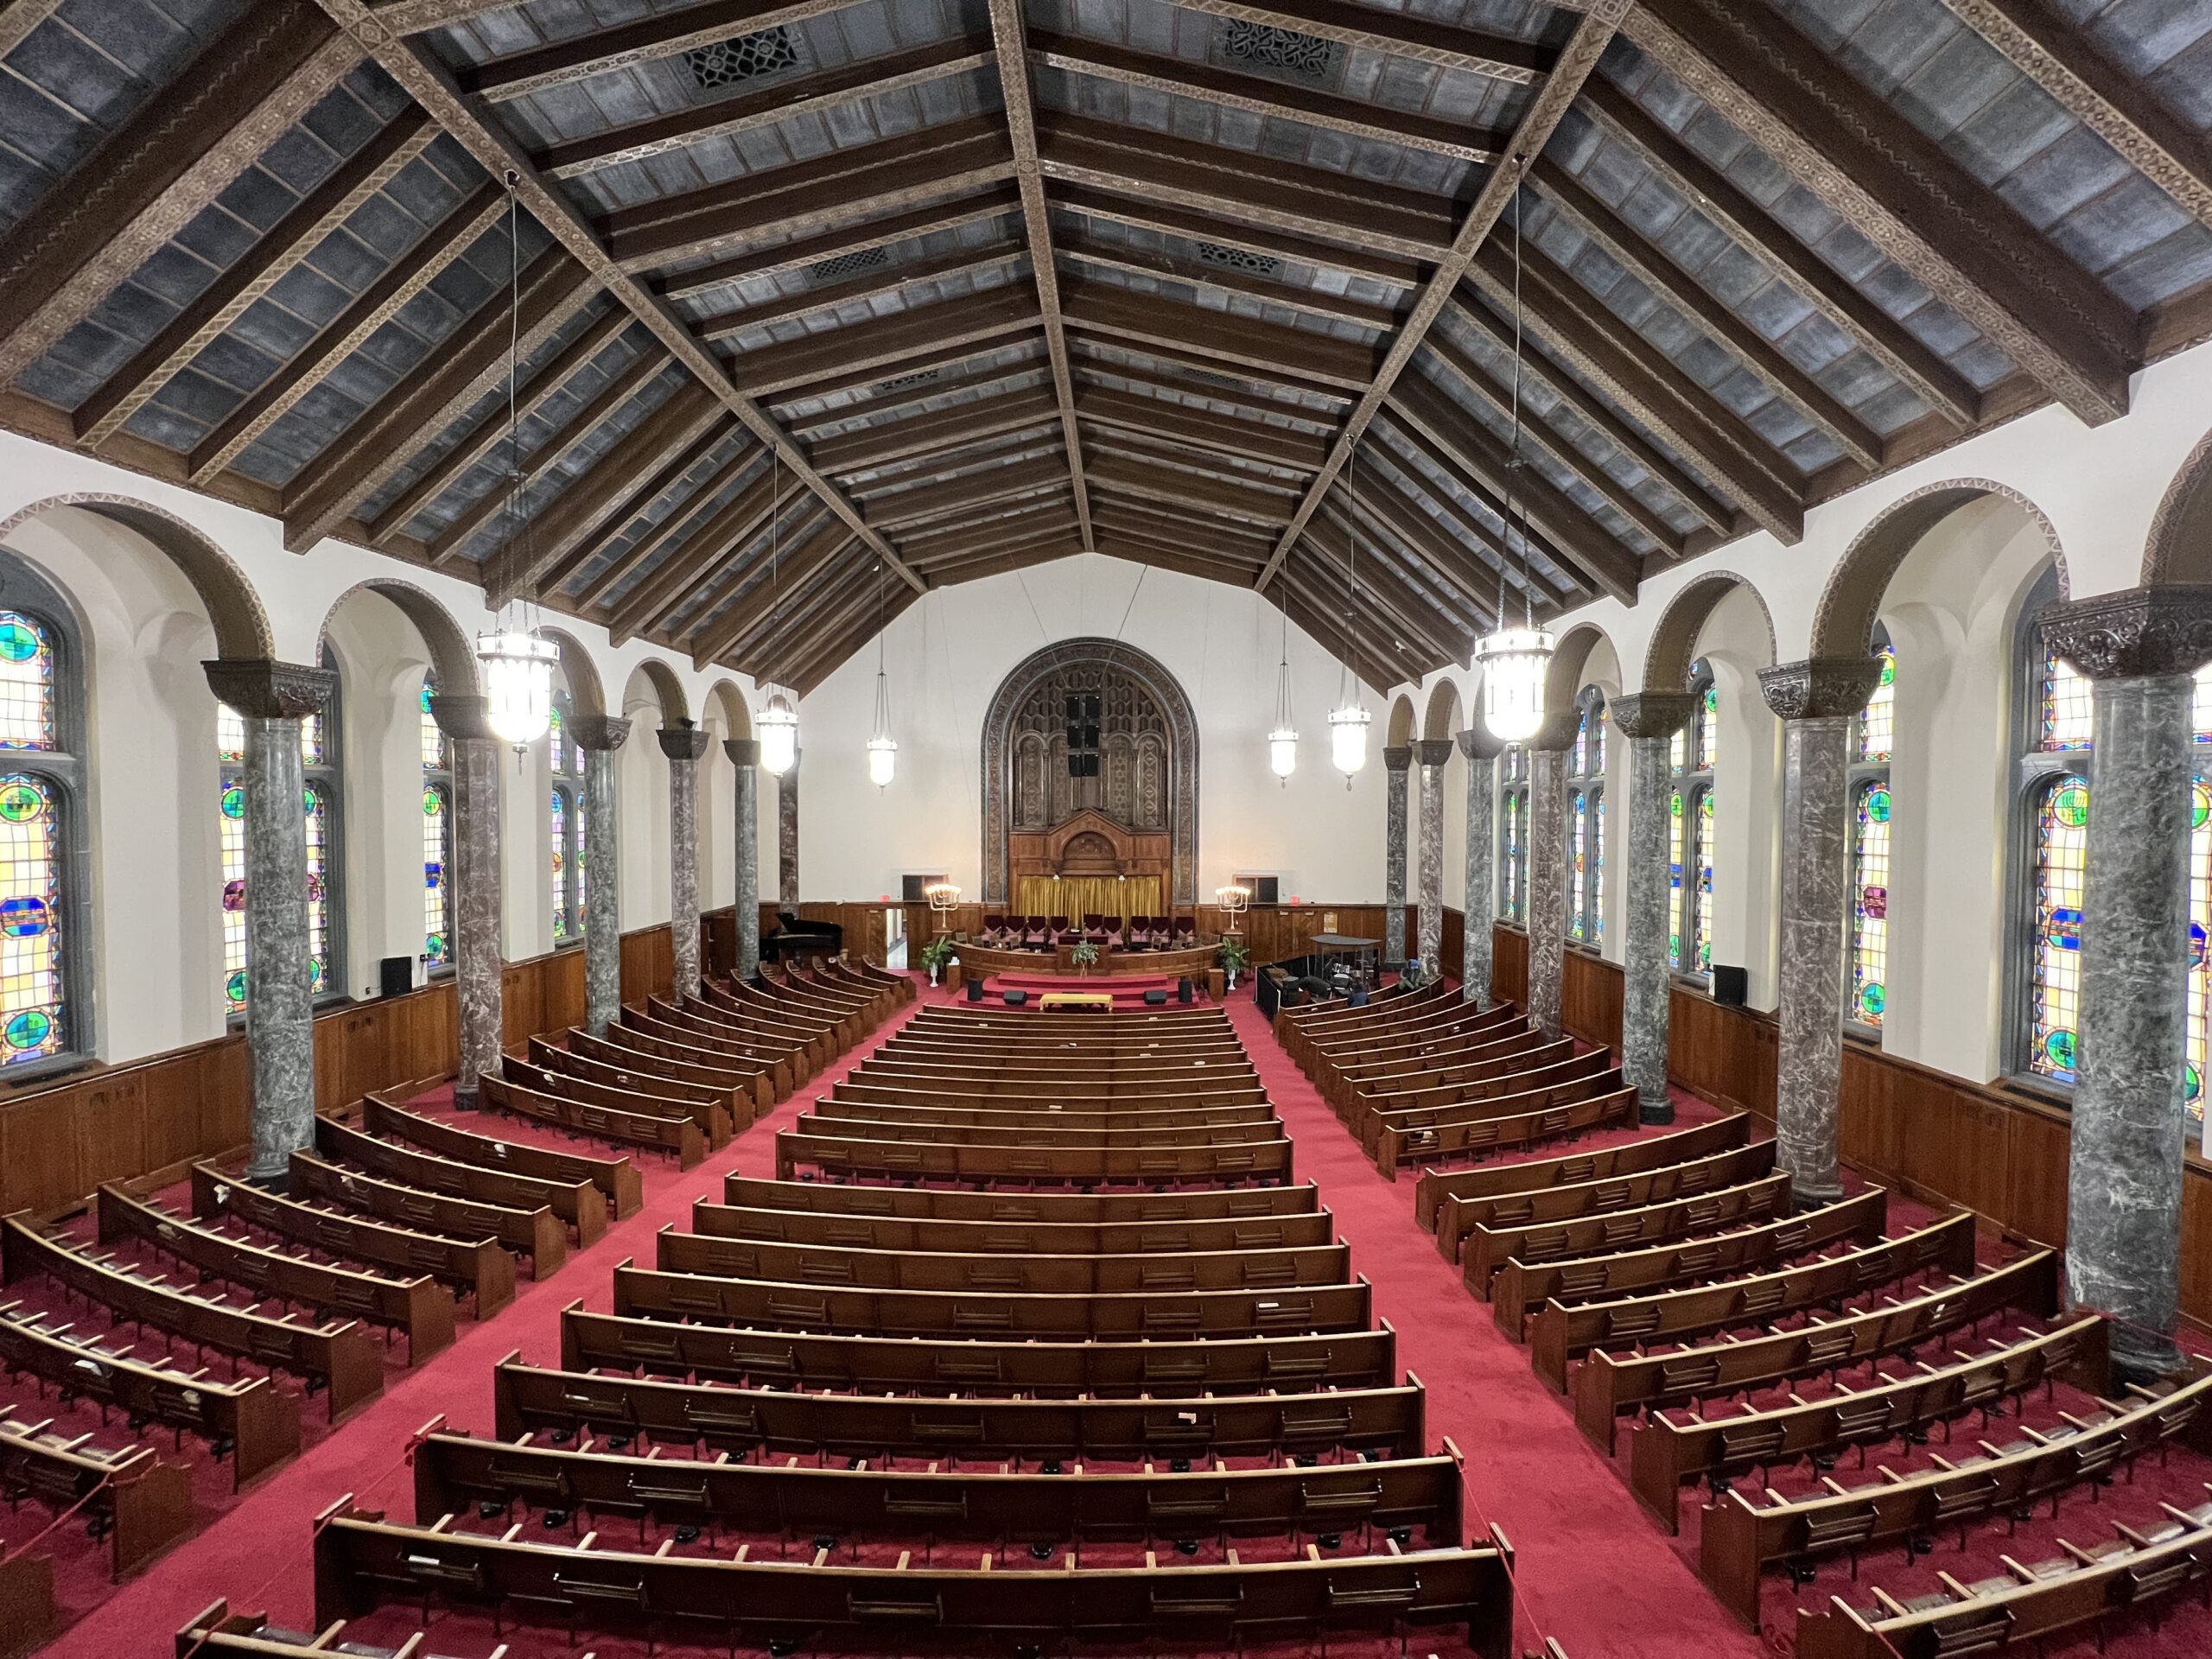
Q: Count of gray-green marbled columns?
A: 7